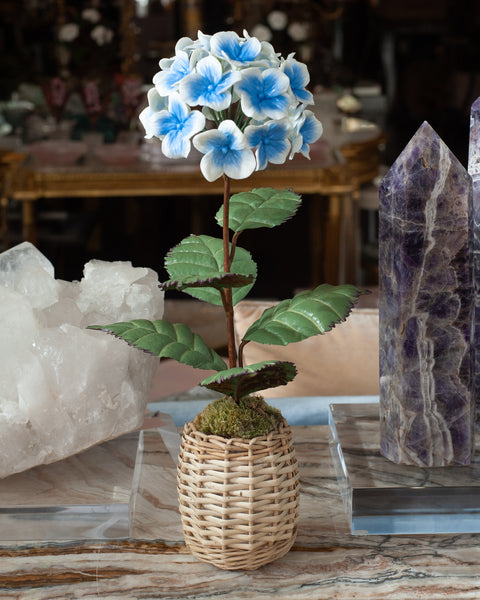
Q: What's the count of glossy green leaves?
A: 6